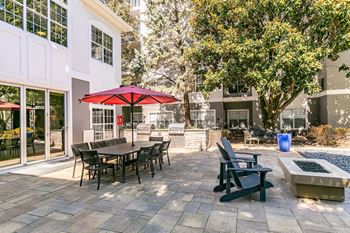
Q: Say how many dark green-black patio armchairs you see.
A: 2